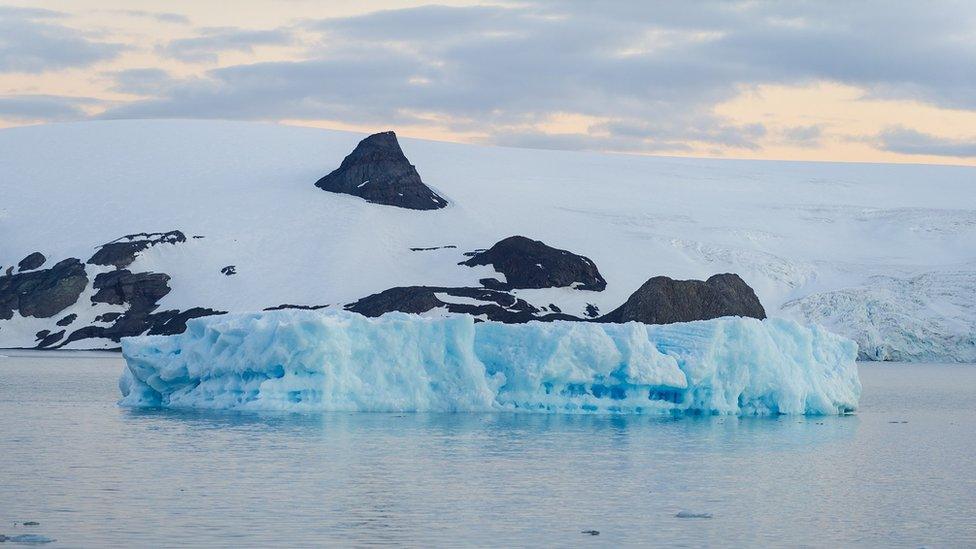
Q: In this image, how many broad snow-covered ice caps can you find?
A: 1